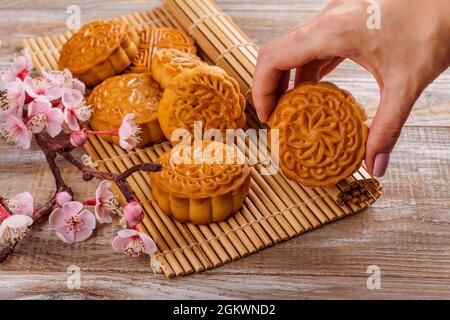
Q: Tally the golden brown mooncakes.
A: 7